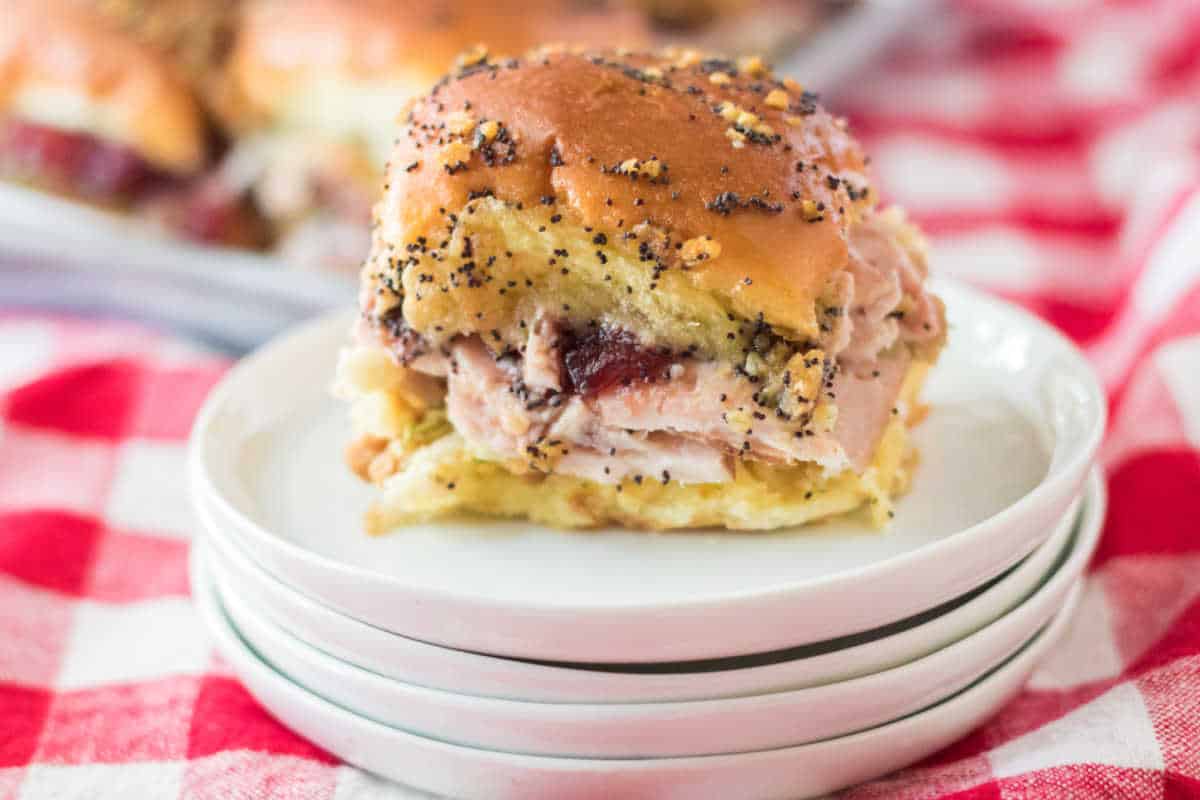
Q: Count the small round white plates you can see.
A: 4